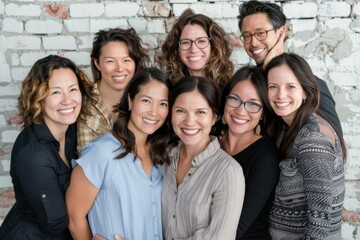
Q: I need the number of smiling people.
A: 8